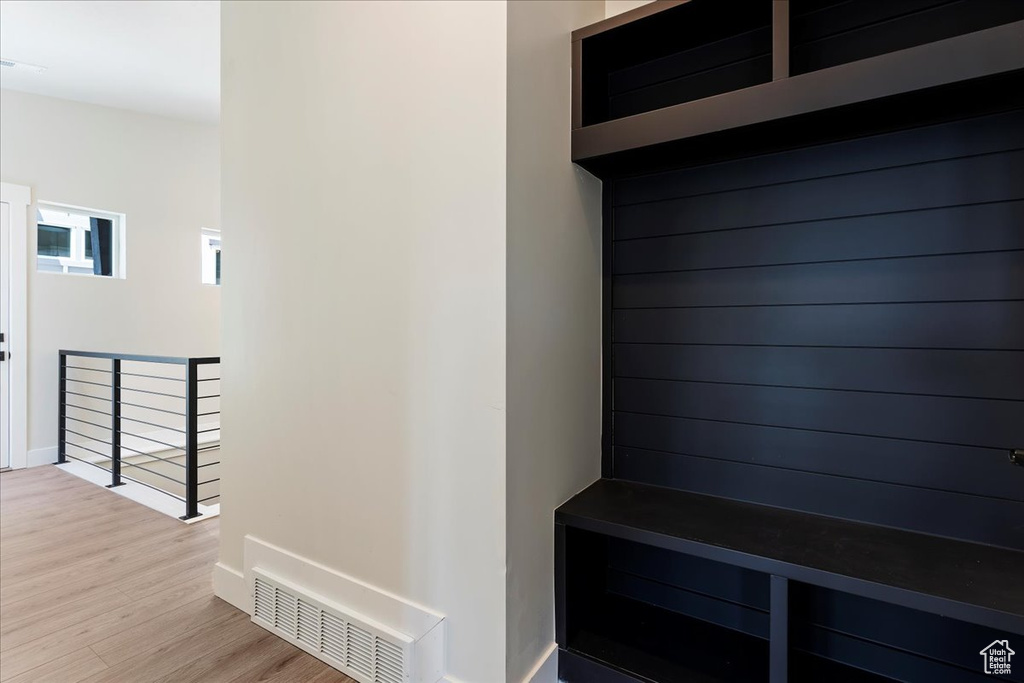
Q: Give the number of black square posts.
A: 3